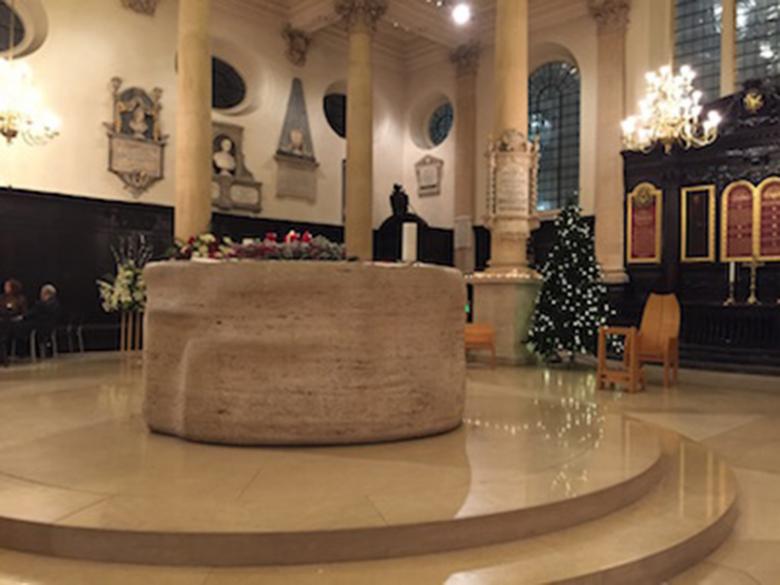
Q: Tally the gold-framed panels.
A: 4